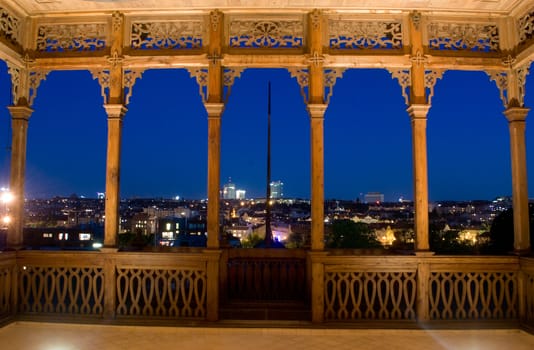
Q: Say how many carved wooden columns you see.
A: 6